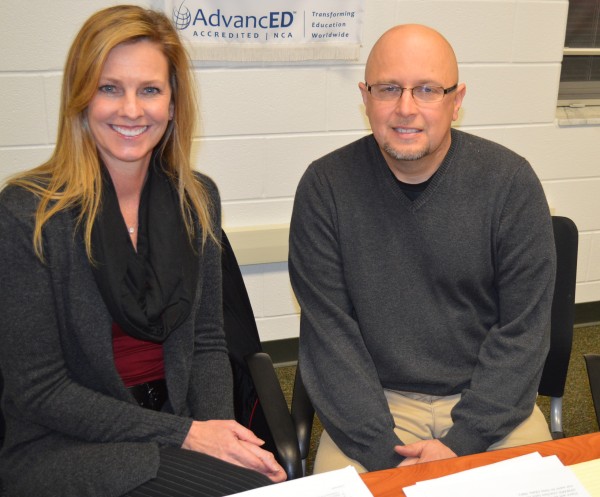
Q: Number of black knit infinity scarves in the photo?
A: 1